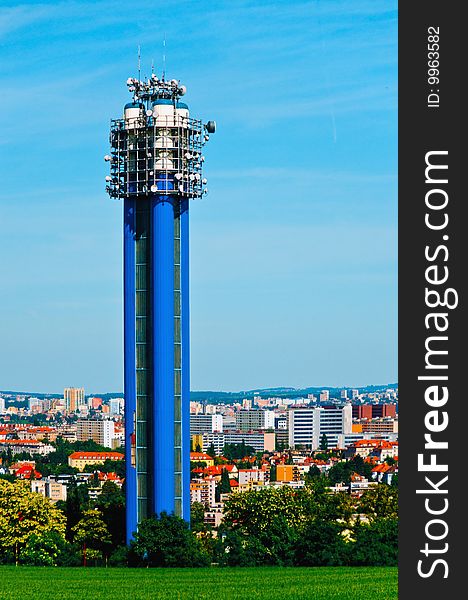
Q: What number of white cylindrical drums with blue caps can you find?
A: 3